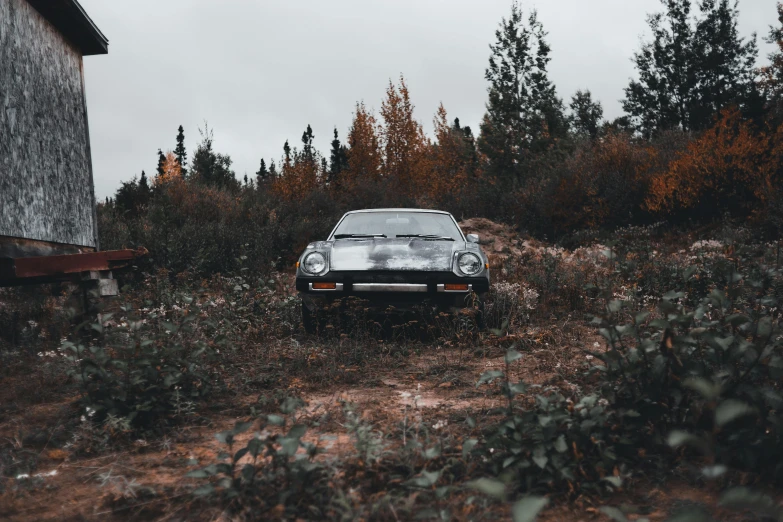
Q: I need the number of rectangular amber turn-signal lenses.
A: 2